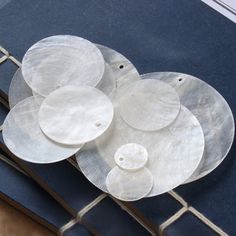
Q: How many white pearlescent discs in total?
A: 10